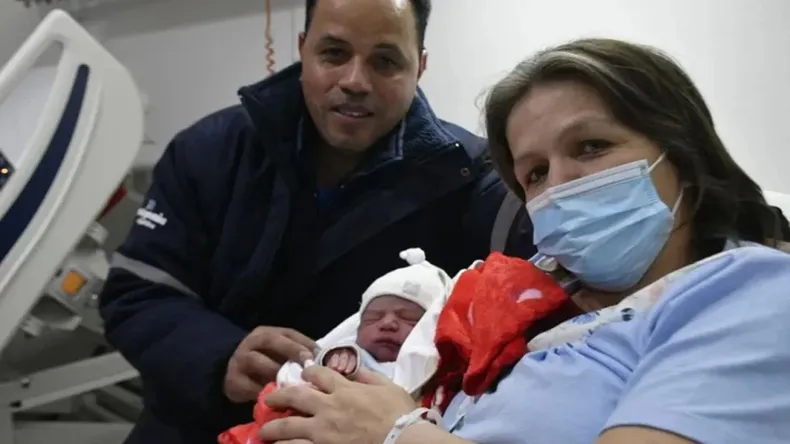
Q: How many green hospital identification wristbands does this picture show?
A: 0